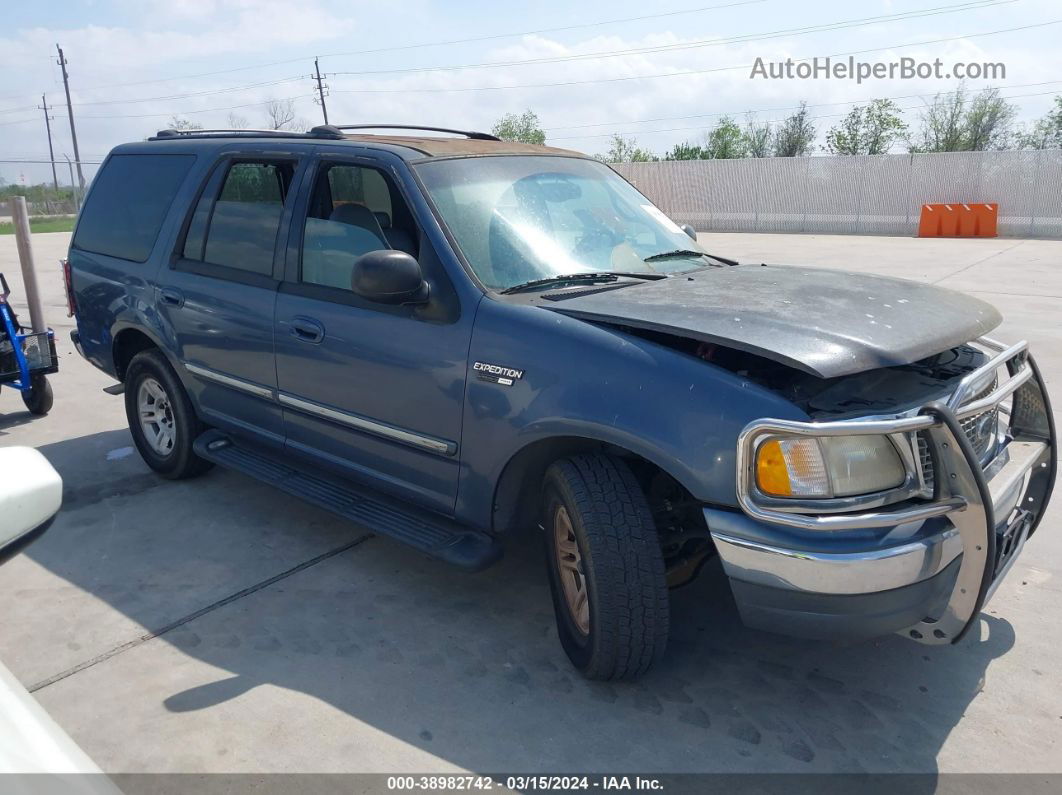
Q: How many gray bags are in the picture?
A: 0